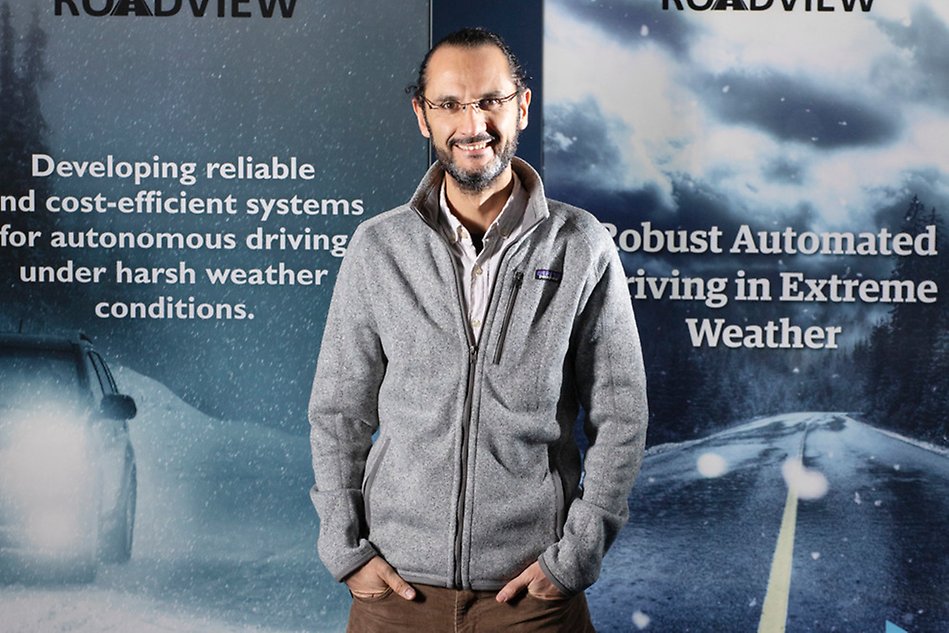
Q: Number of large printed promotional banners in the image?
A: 2